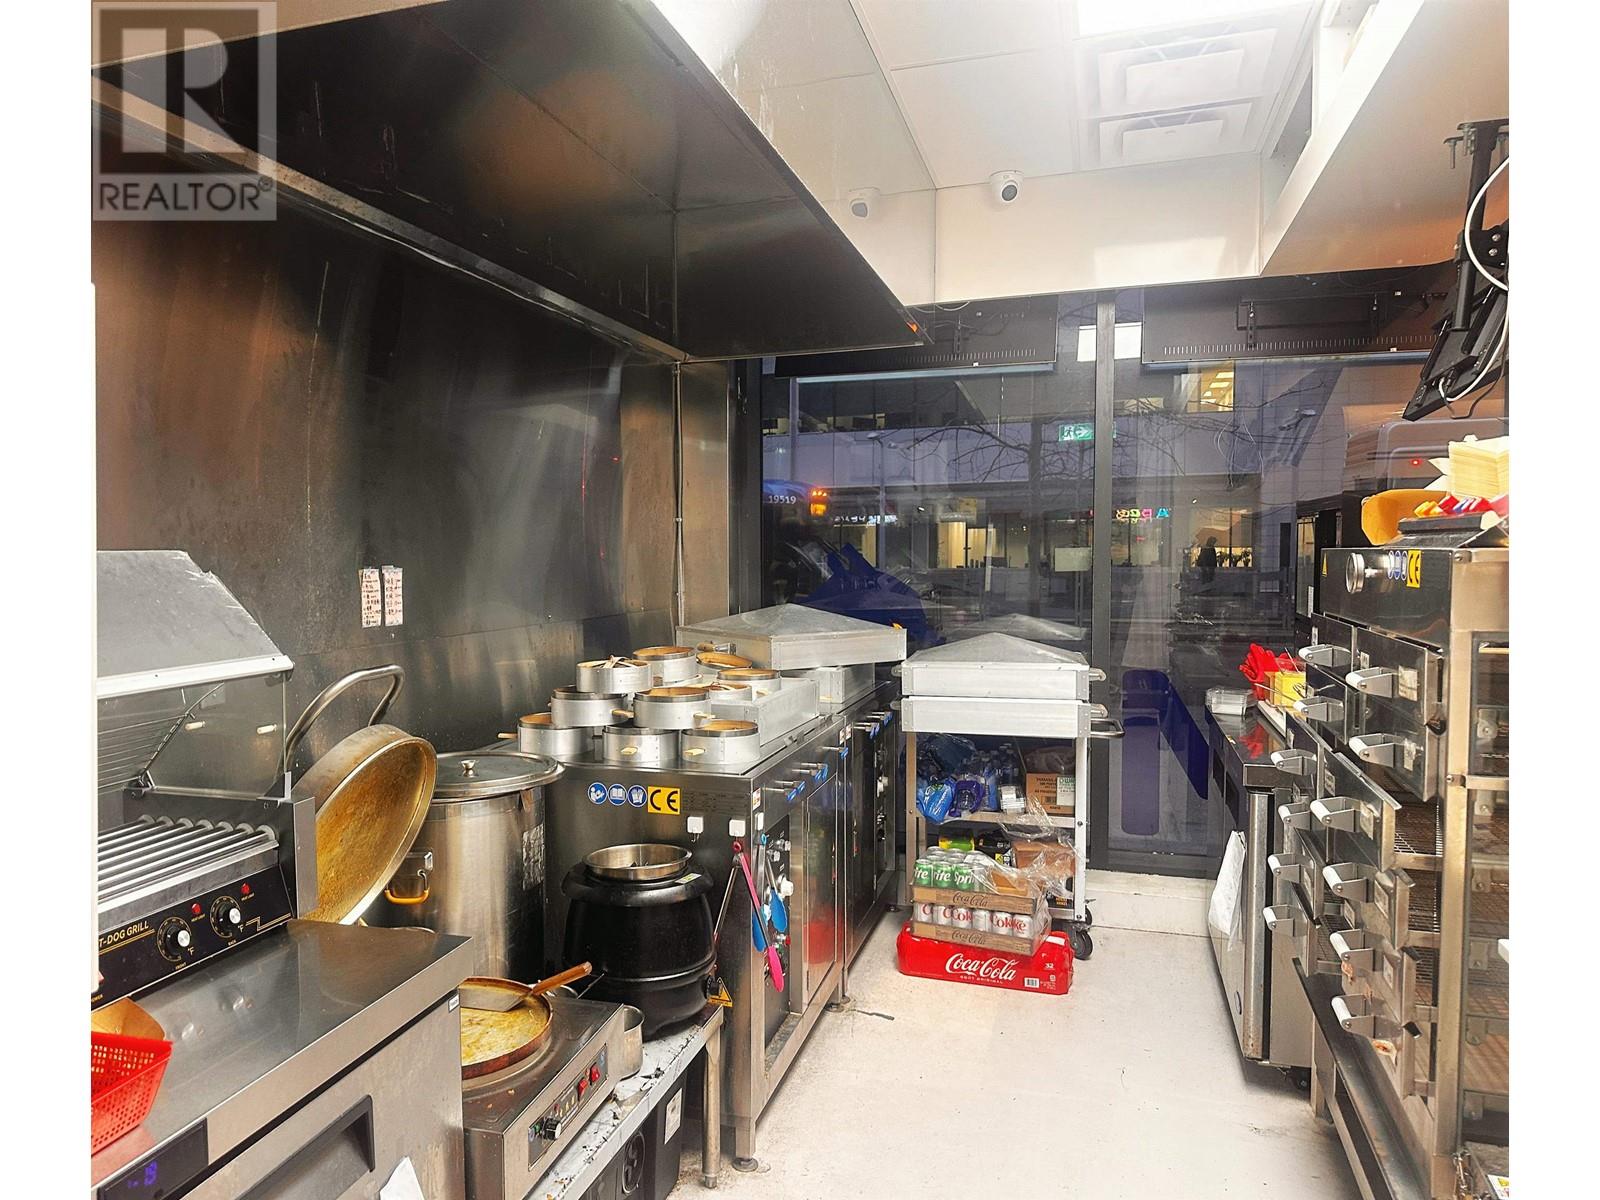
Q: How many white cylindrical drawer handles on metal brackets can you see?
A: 12